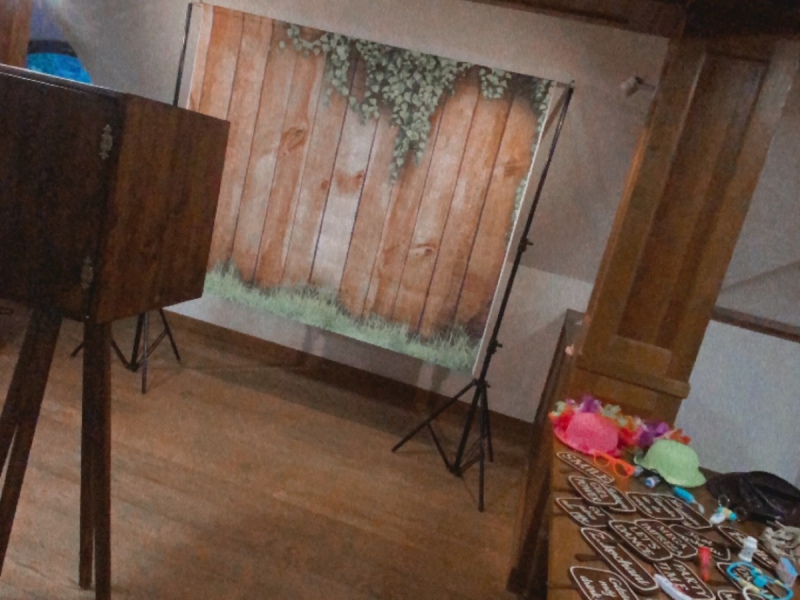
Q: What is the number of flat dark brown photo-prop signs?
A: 15